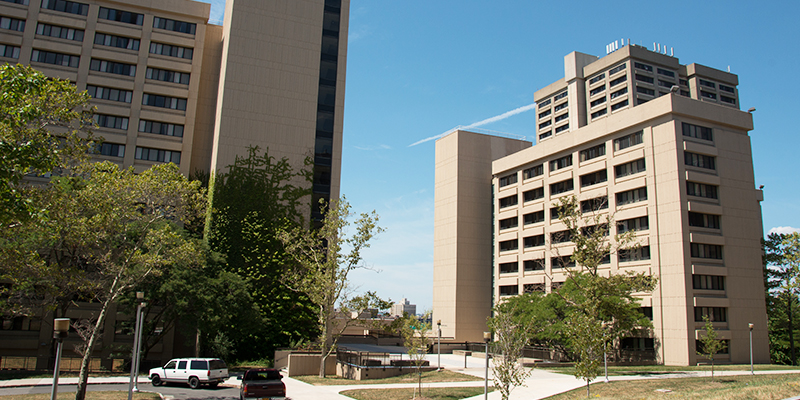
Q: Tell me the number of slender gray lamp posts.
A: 7